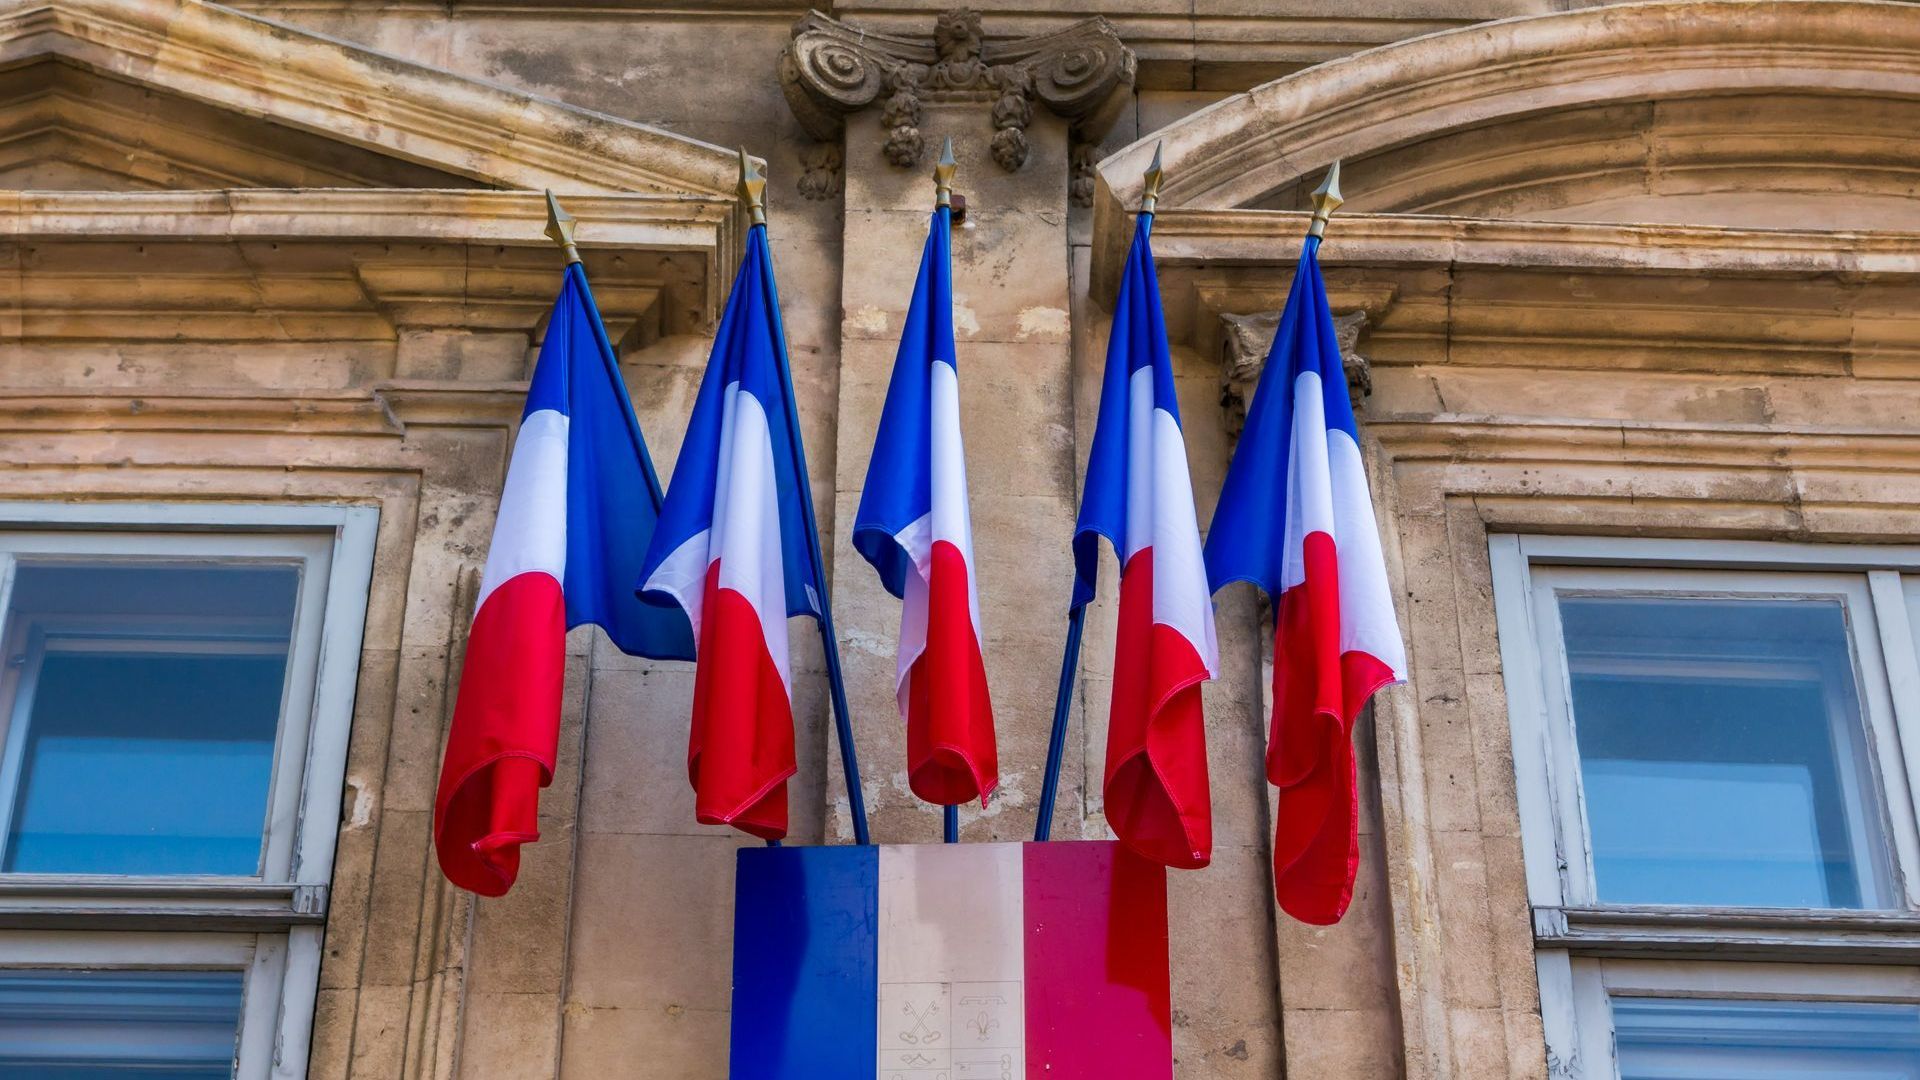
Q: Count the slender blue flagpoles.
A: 5